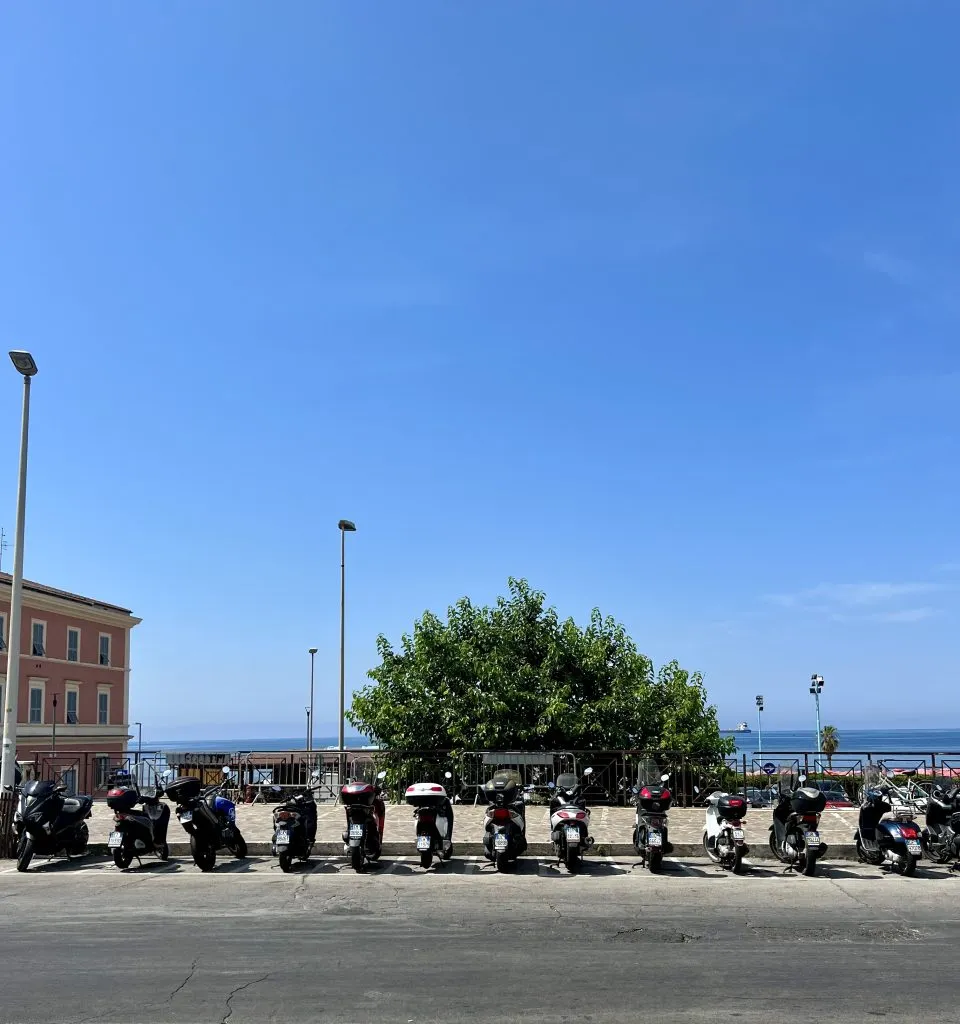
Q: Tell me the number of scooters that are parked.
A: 13